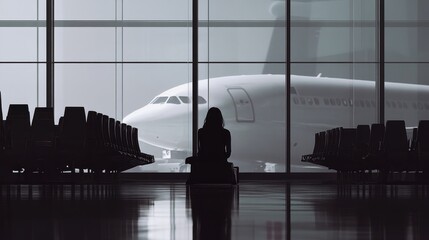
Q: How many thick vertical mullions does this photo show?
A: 4